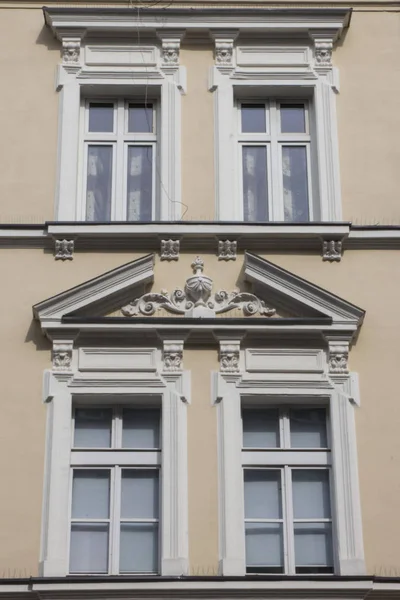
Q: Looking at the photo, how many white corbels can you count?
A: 12